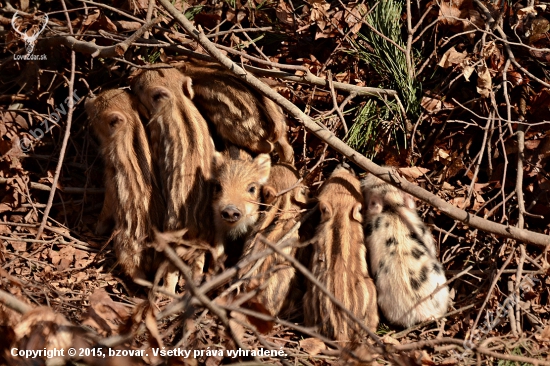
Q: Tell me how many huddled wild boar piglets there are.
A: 7